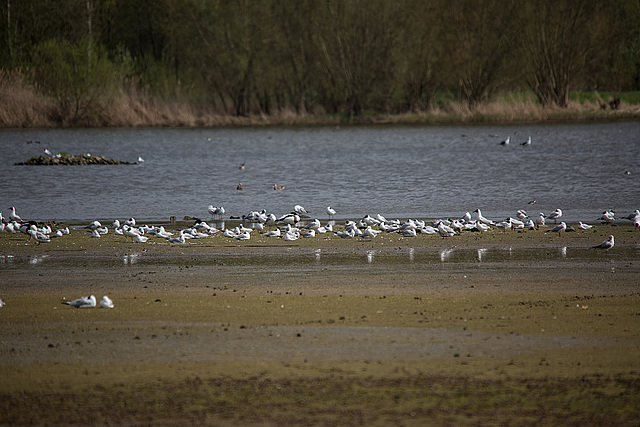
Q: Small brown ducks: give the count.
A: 3